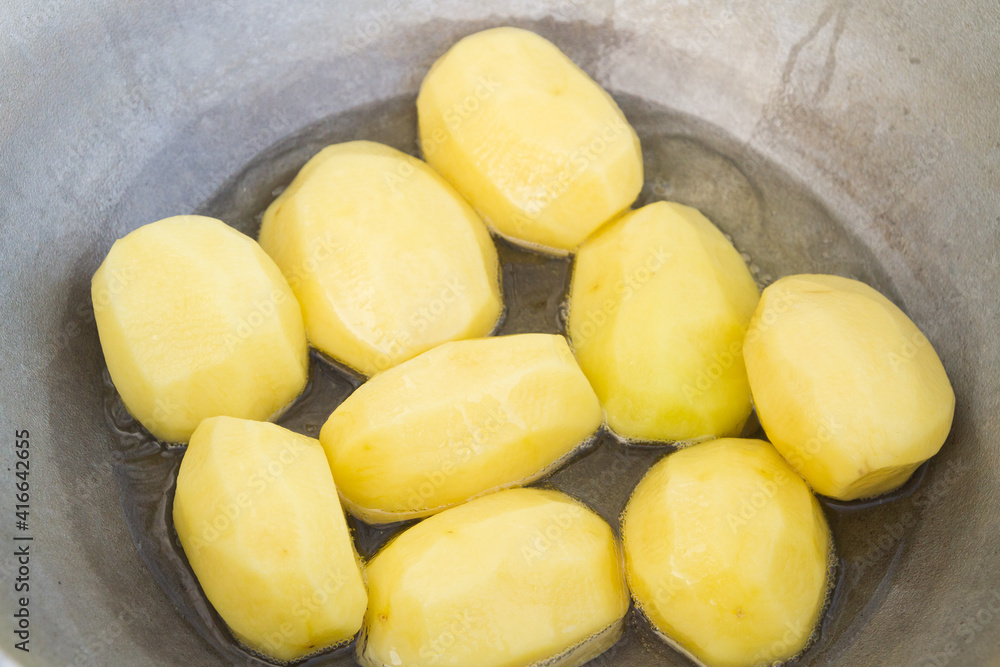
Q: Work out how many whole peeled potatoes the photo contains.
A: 9